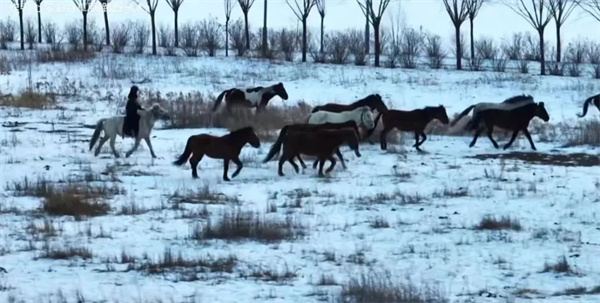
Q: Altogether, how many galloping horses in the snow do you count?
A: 11